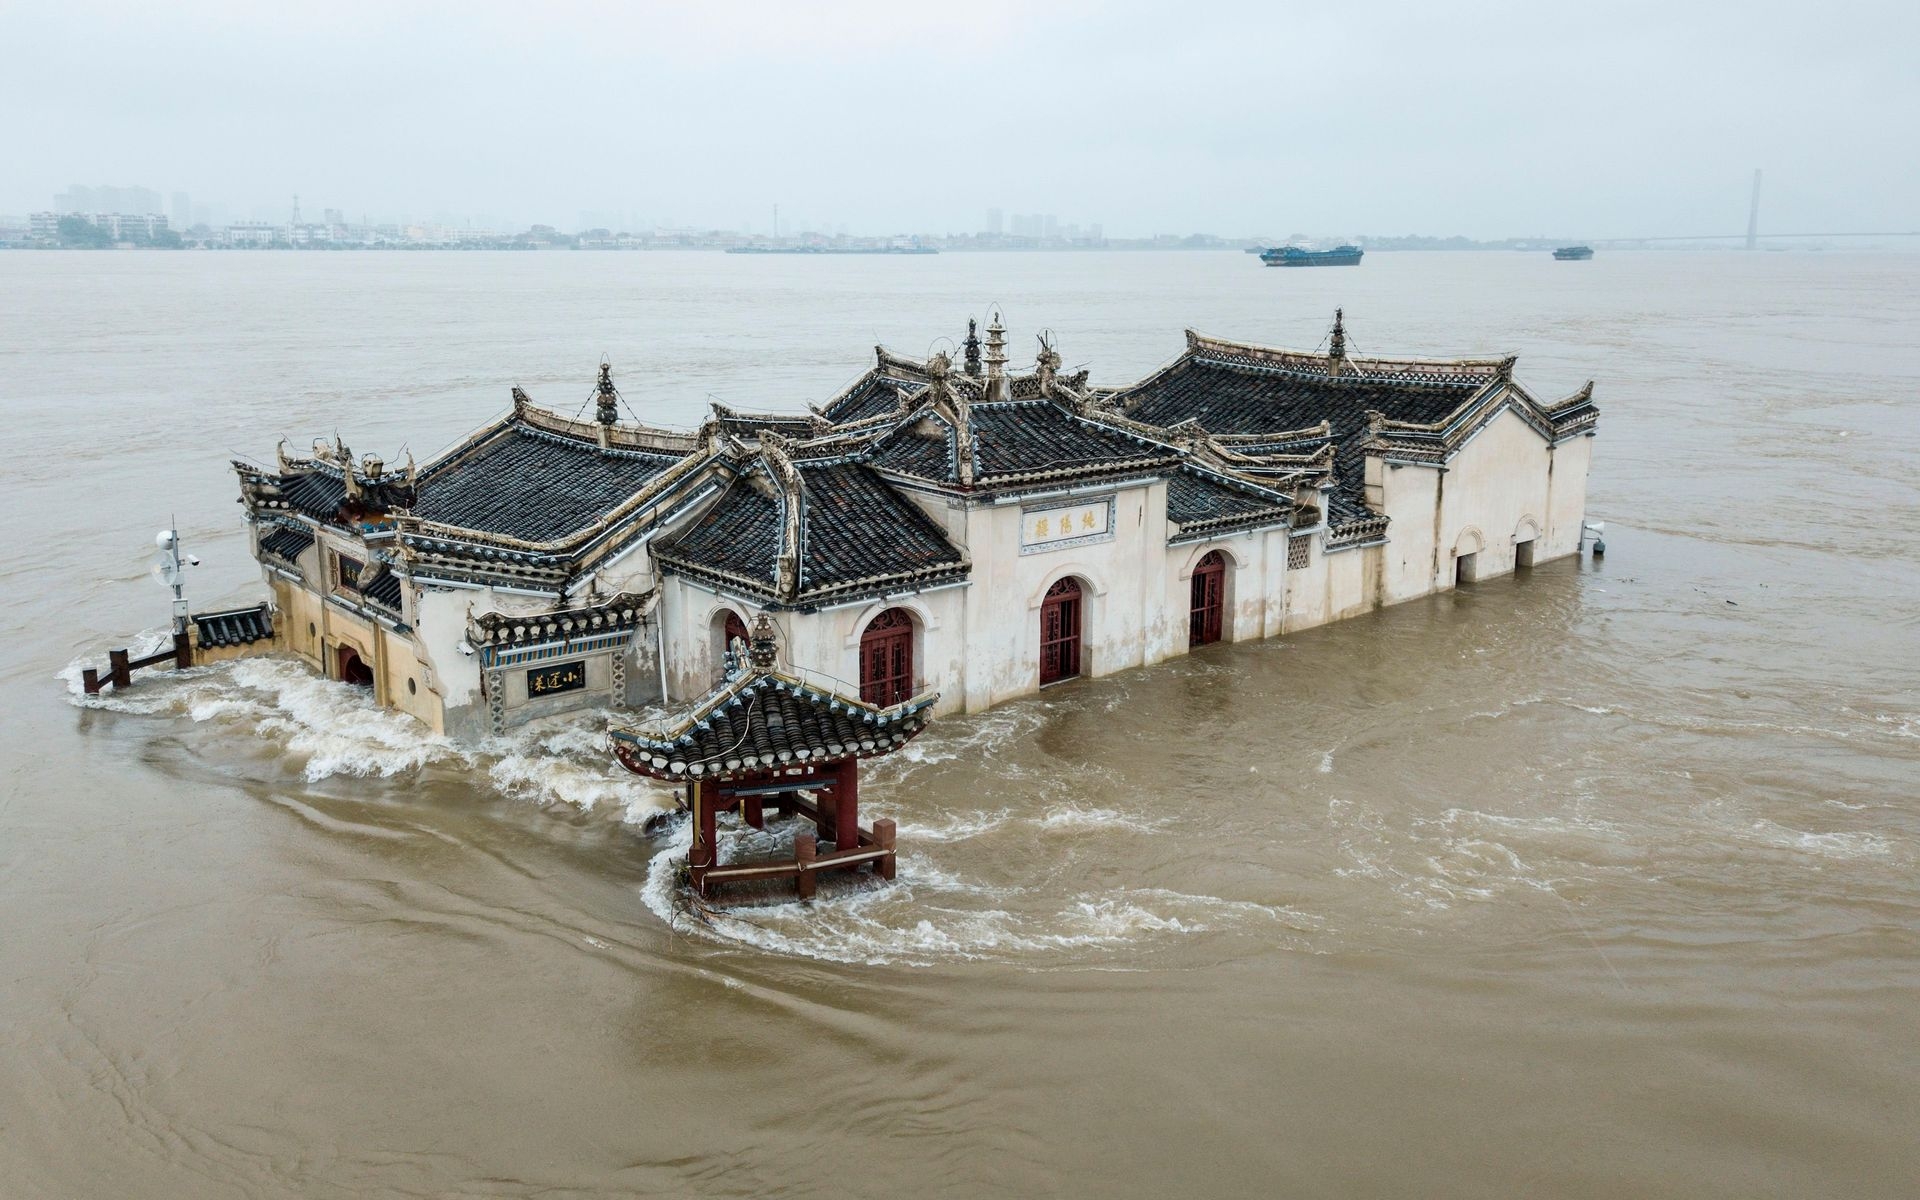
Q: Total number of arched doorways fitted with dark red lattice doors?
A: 4